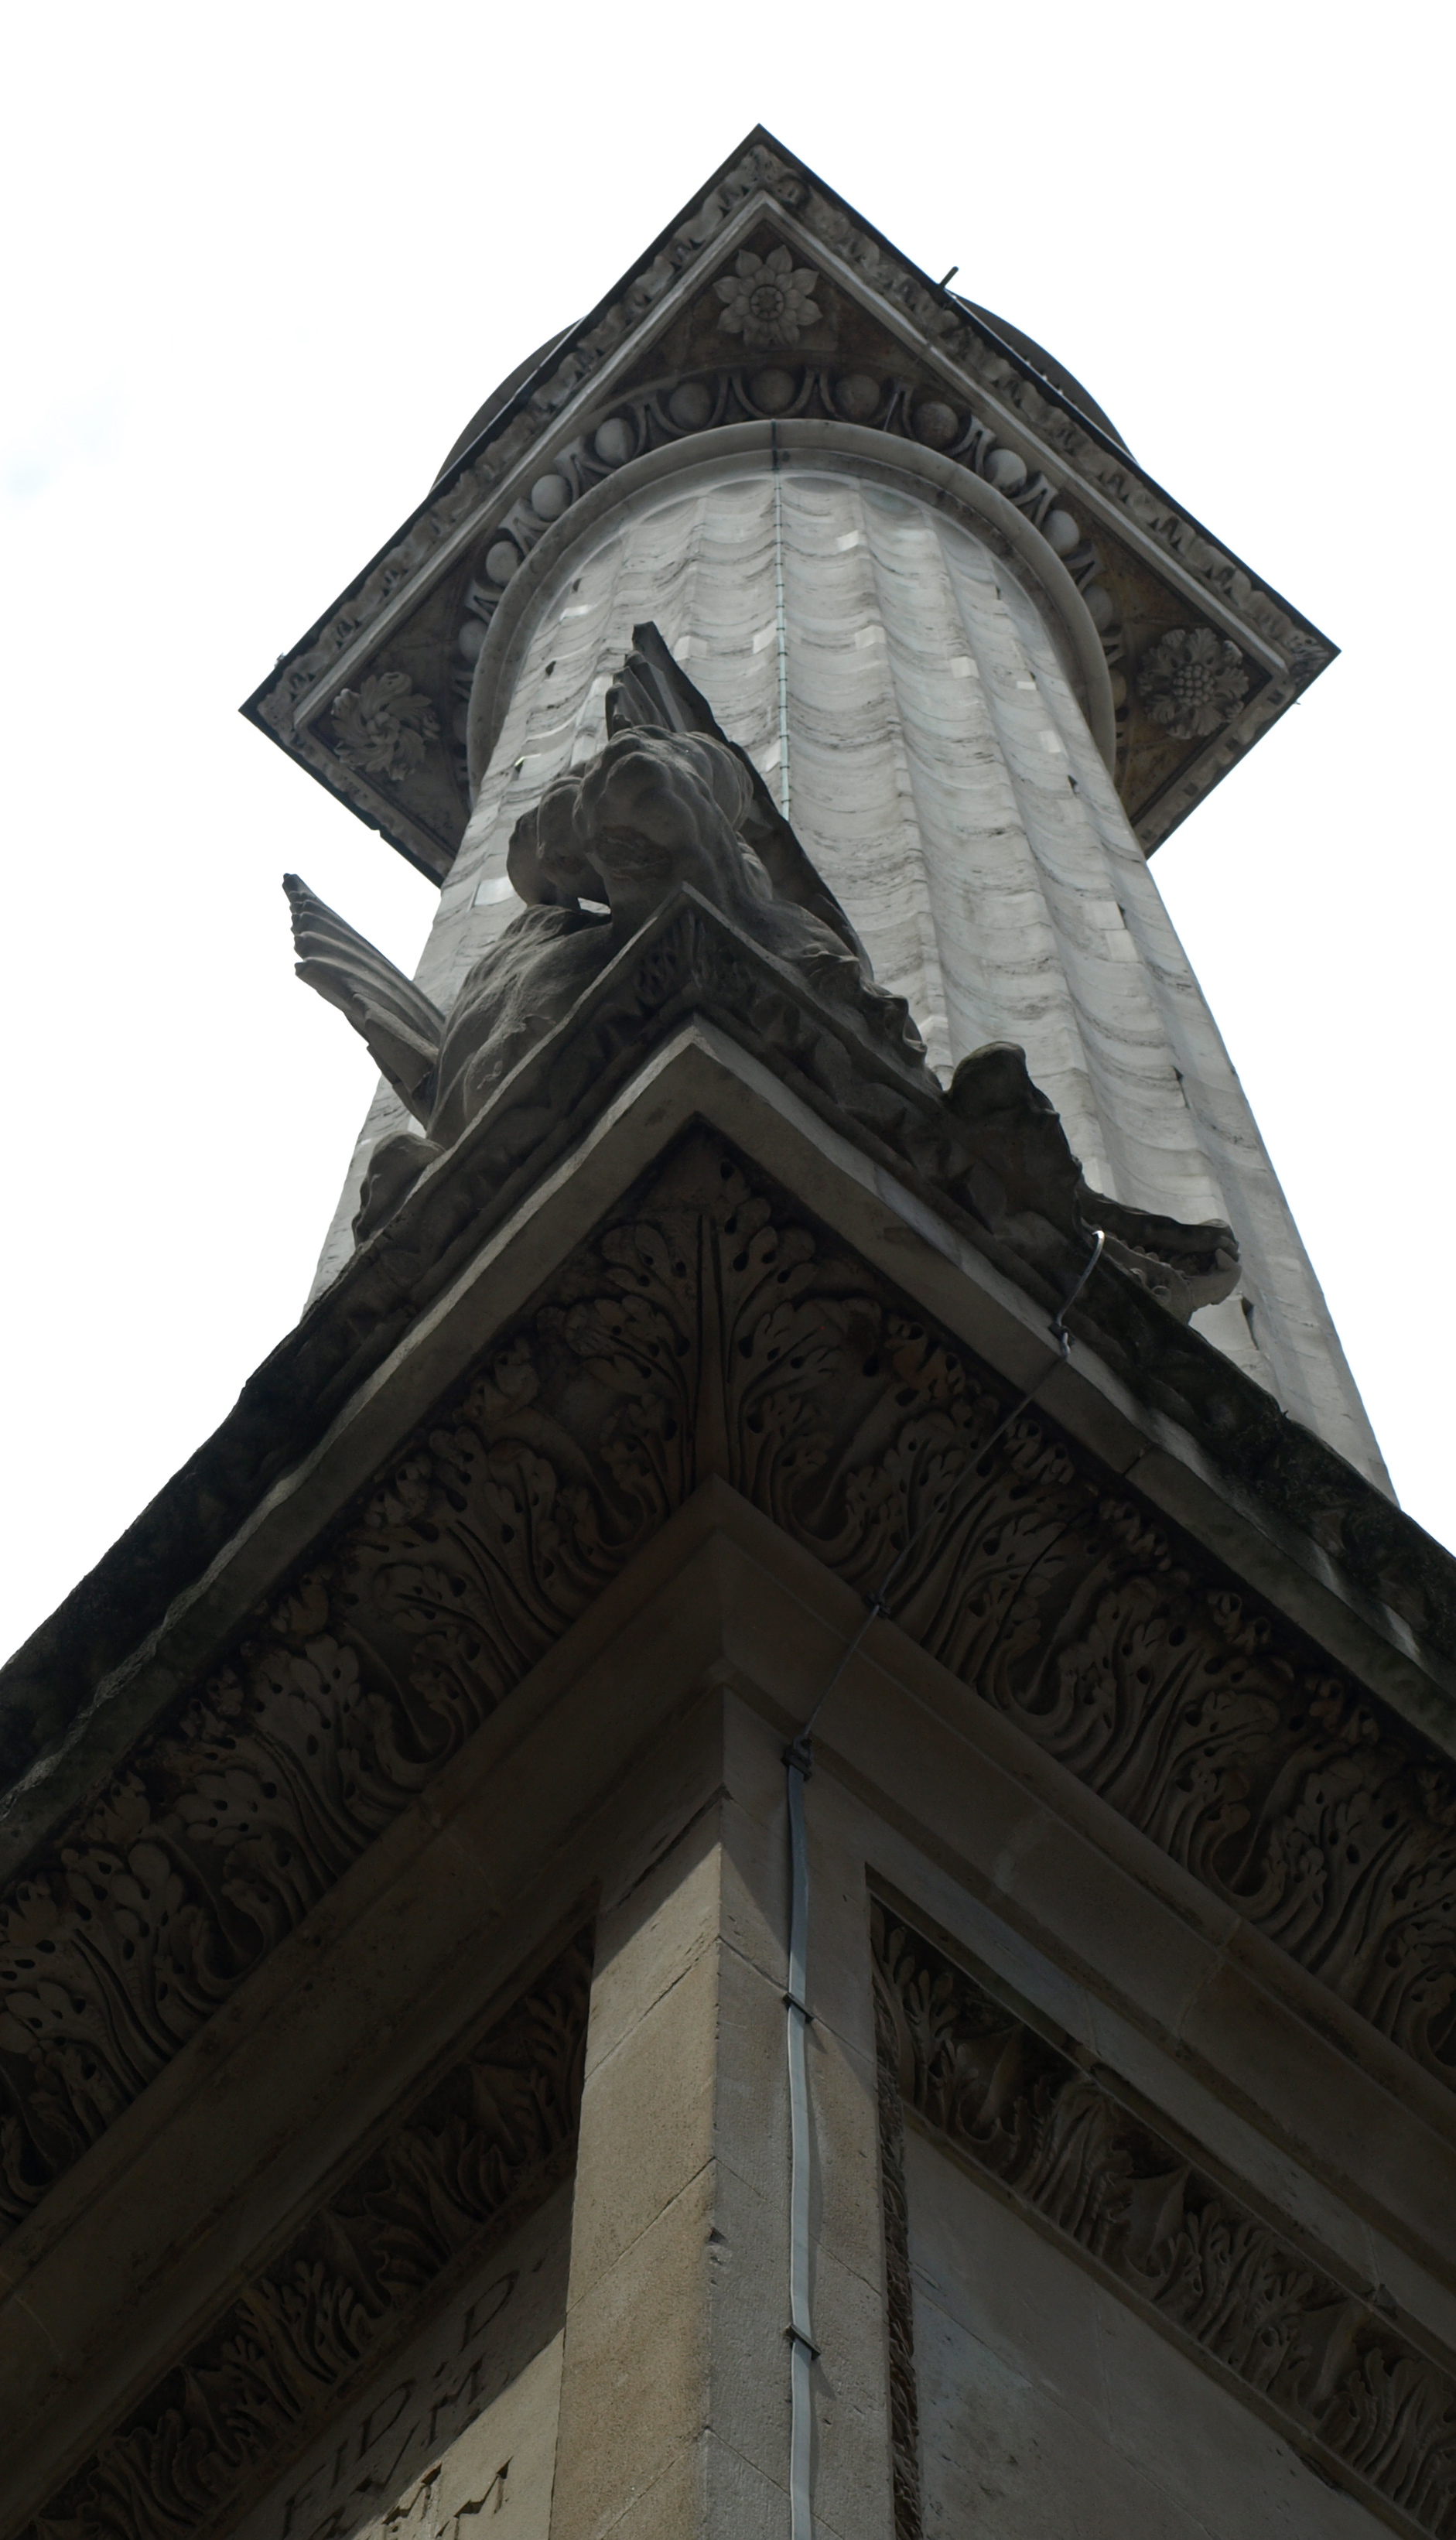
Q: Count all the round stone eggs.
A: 13